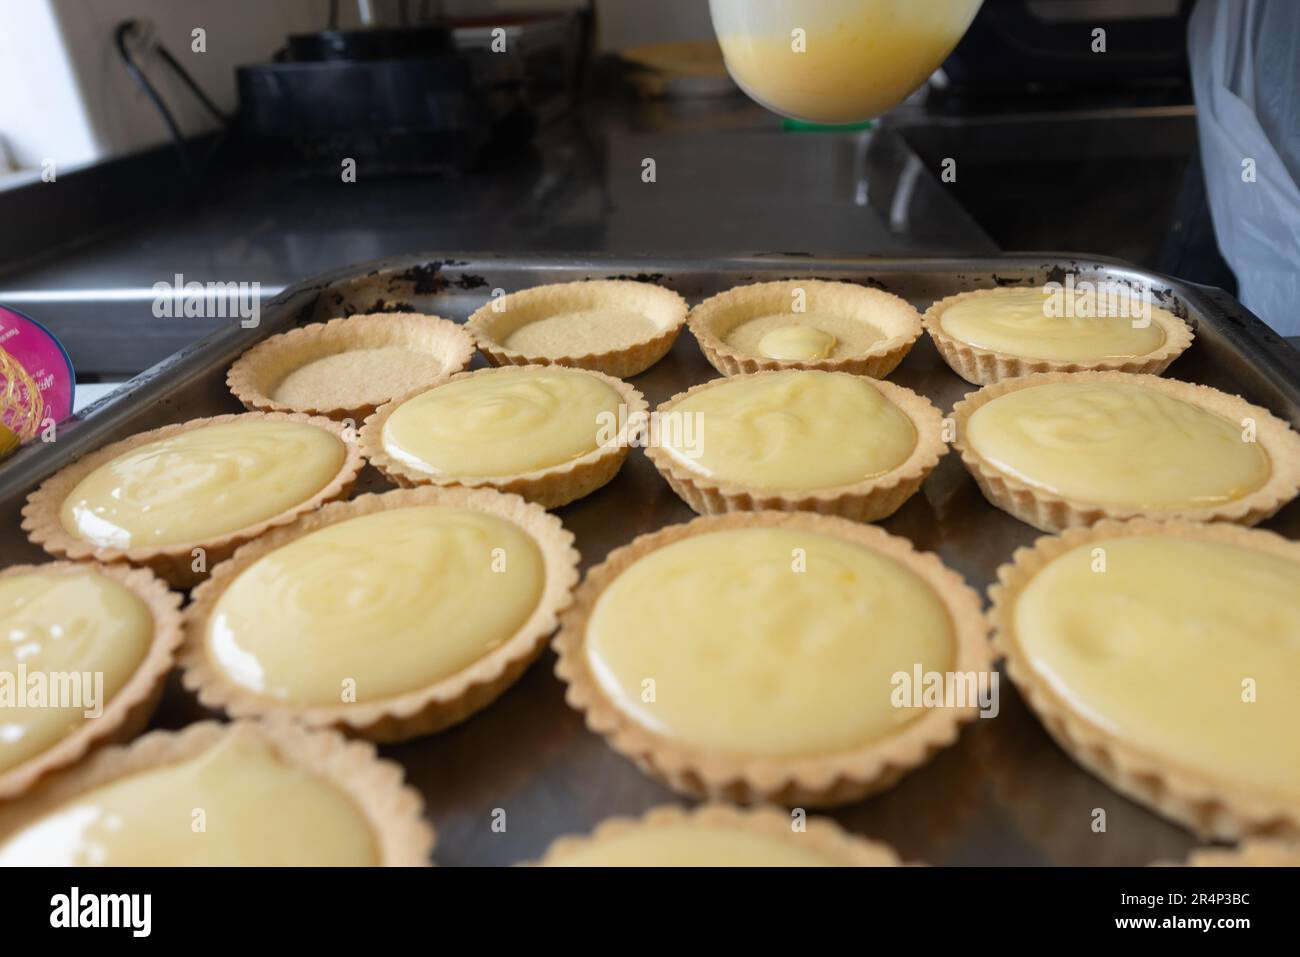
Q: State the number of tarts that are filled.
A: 11